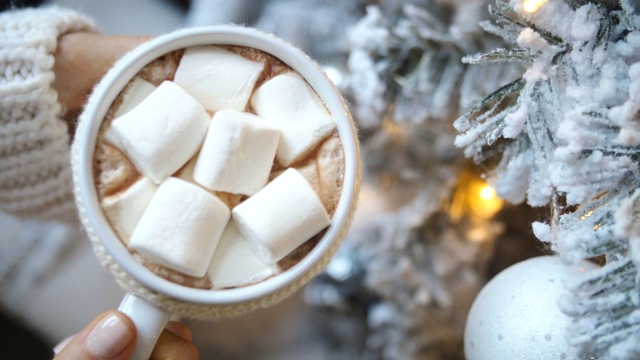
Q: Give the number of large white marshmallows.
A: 9